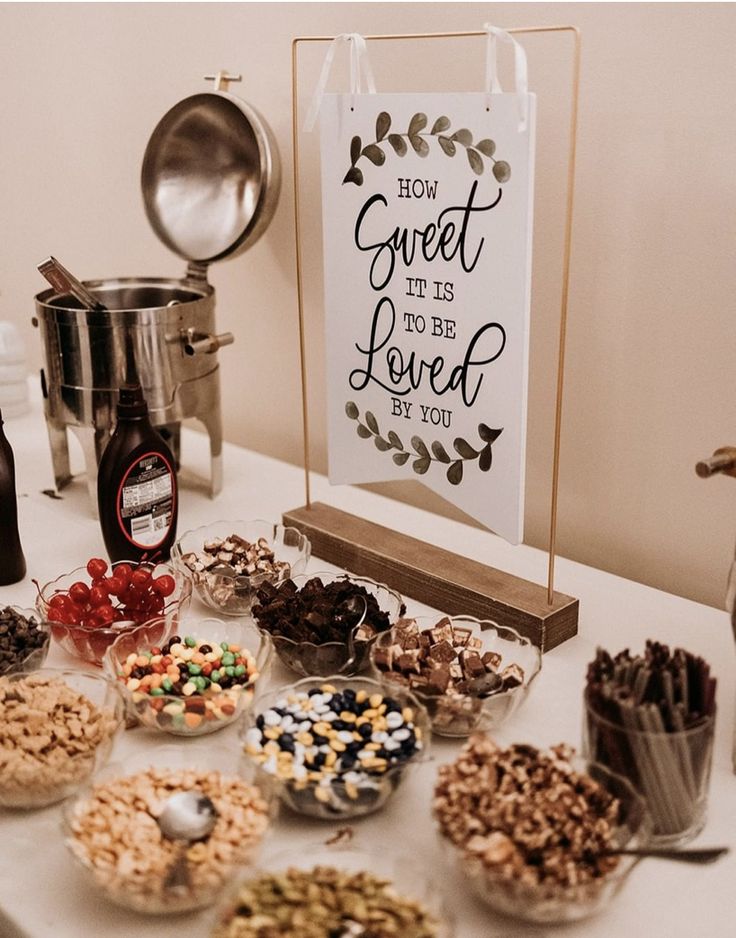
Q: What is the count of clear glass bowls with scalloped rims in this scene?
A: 11